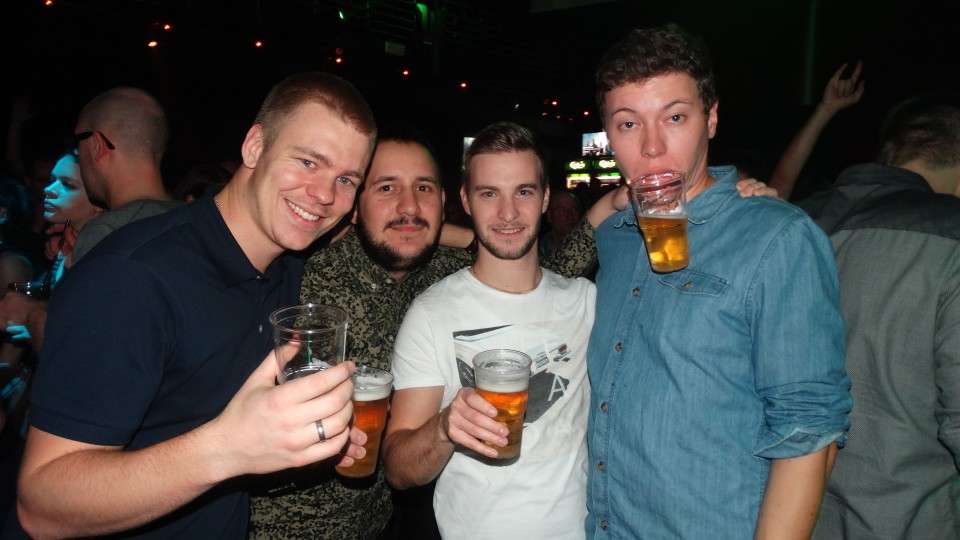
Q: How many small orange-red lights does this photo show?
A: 9